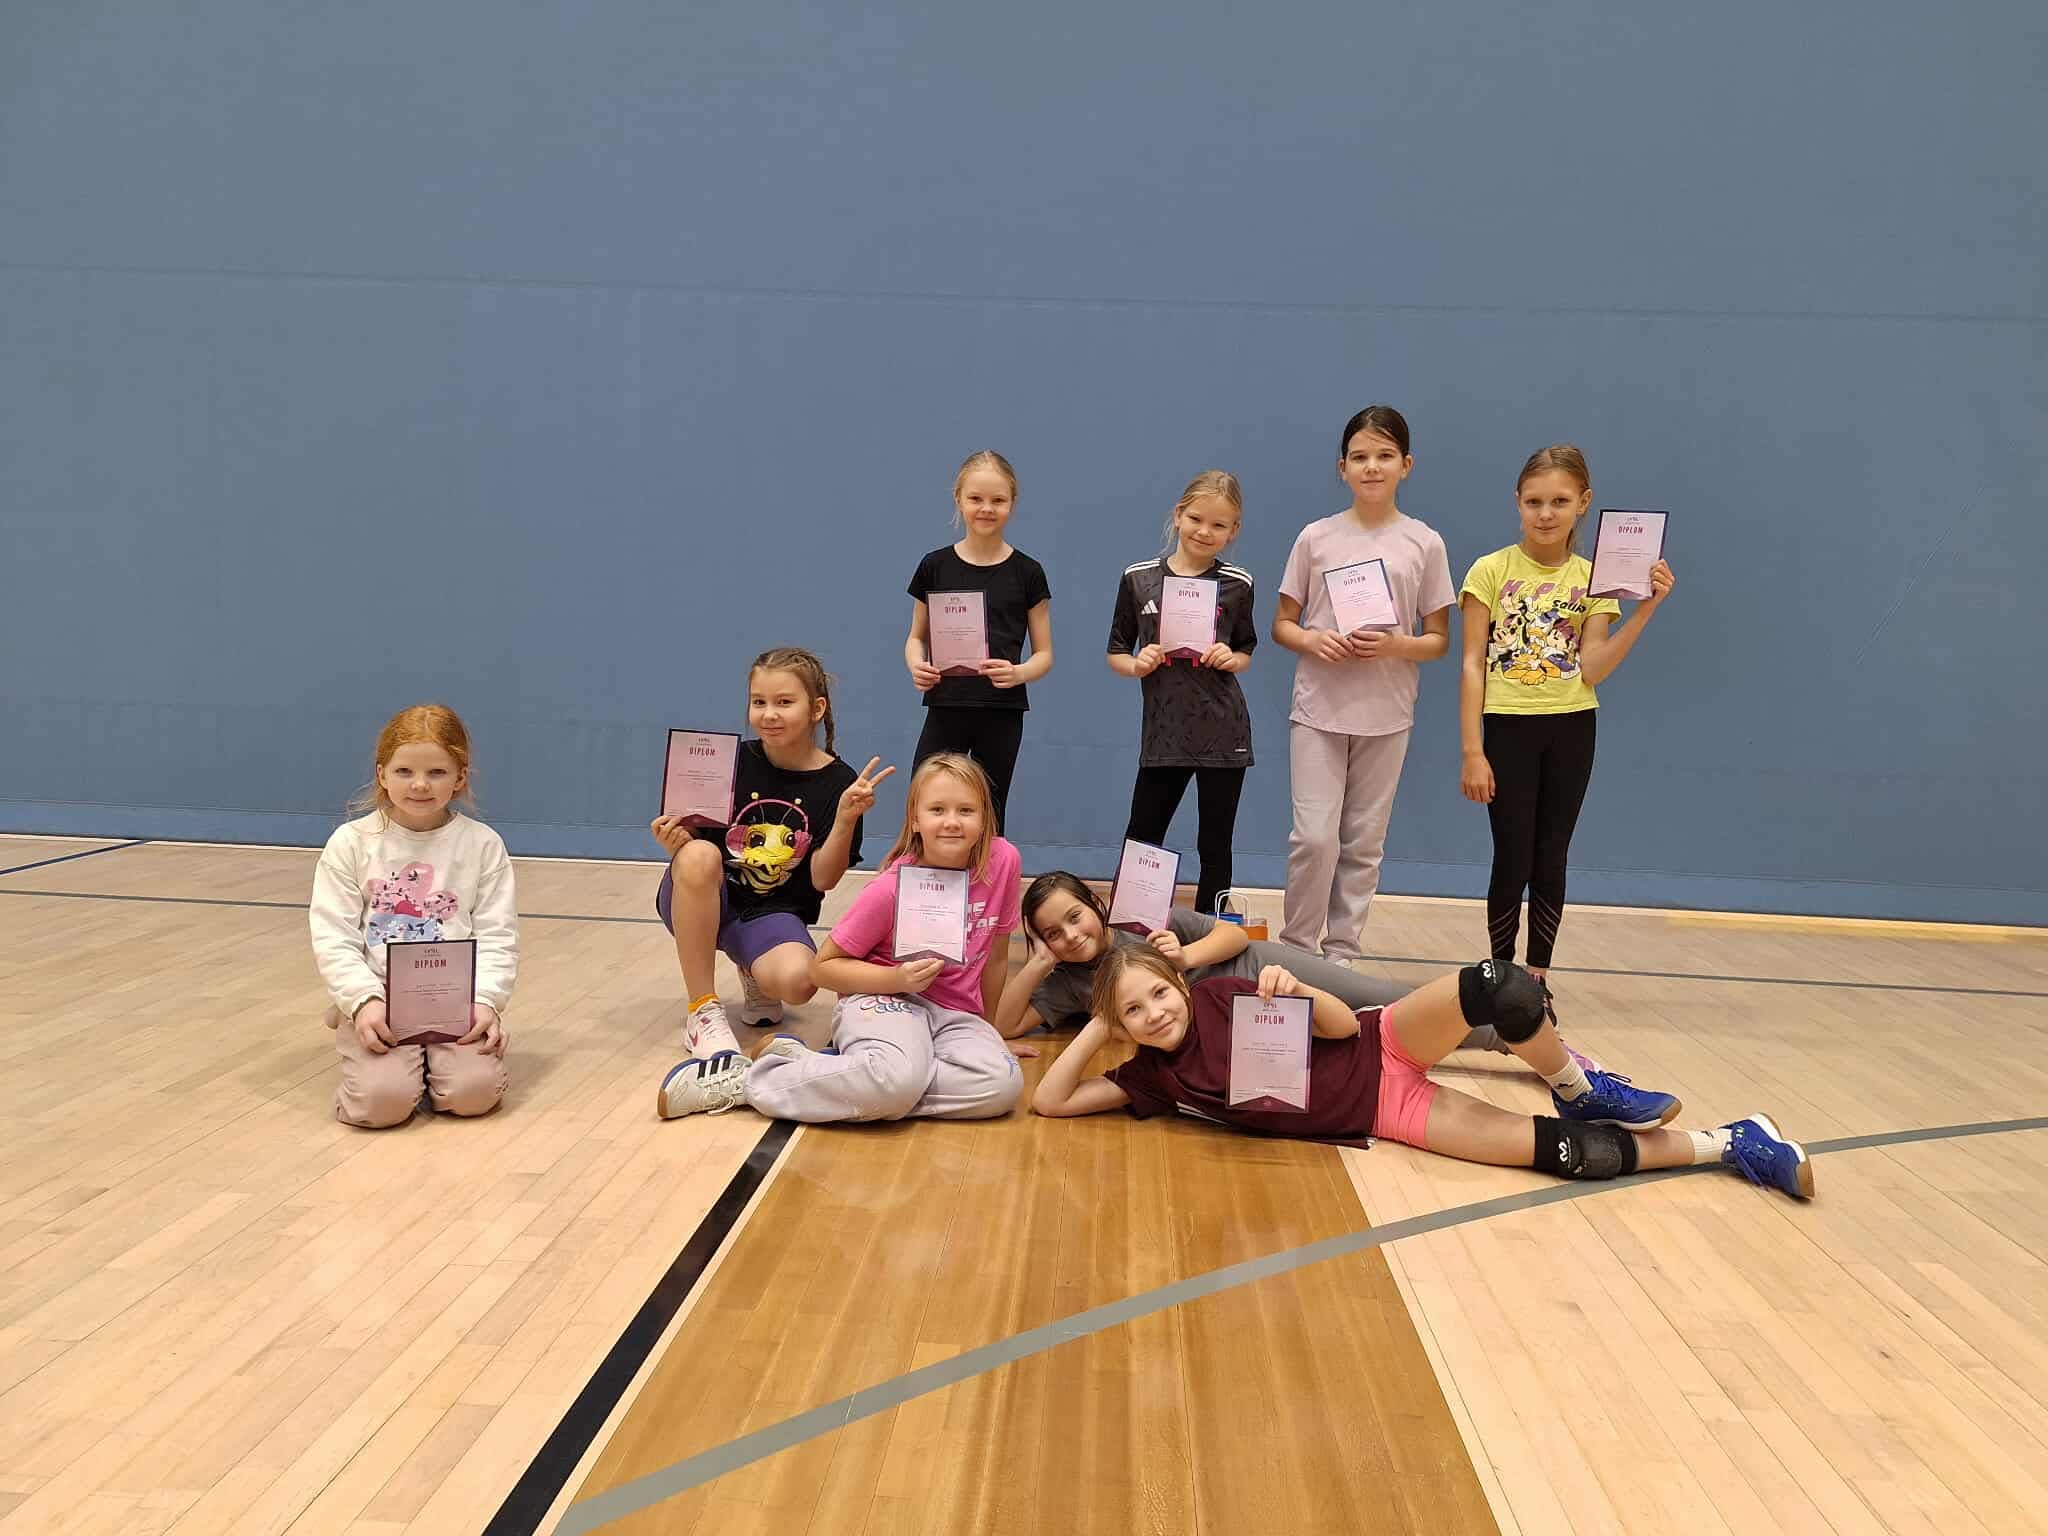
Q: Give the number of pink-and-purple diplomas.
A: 9